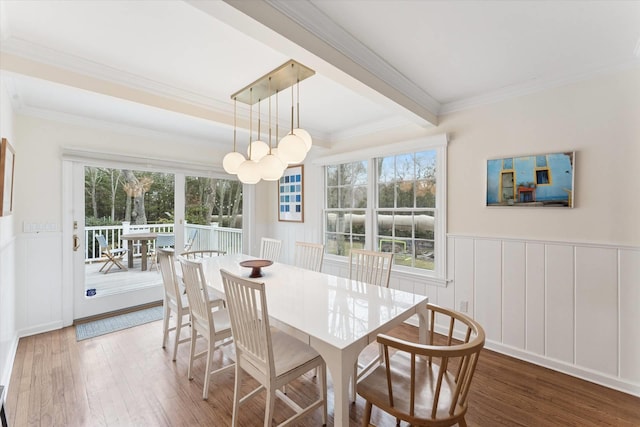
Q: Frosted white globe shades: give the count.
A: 7